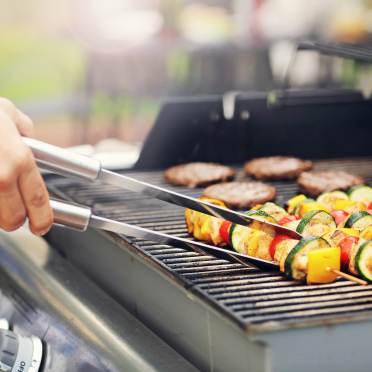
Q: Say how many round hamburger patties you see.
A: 4